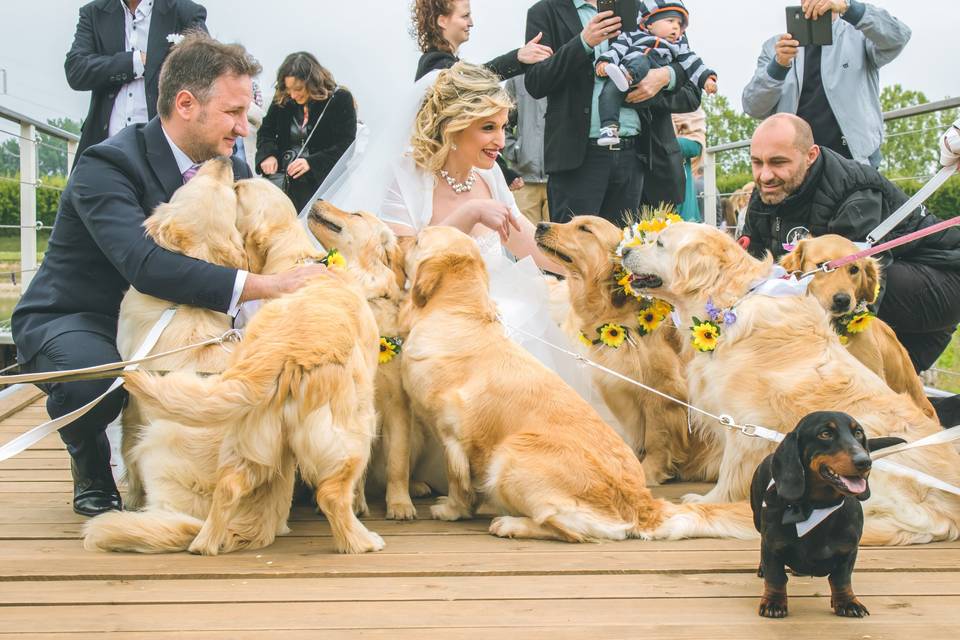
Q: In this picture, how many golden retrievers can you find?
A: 7